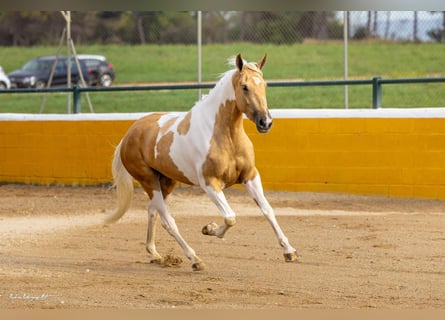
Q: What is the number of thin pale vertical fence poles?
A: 3